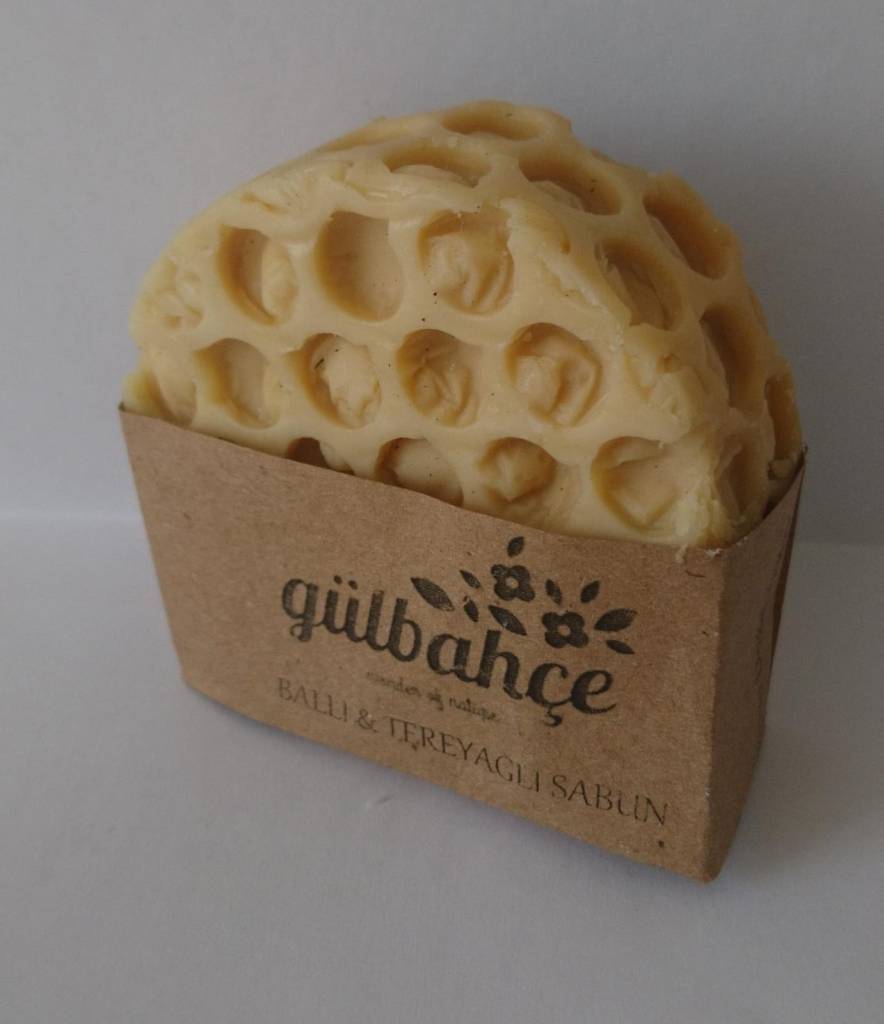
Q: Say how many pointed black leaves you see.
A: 9